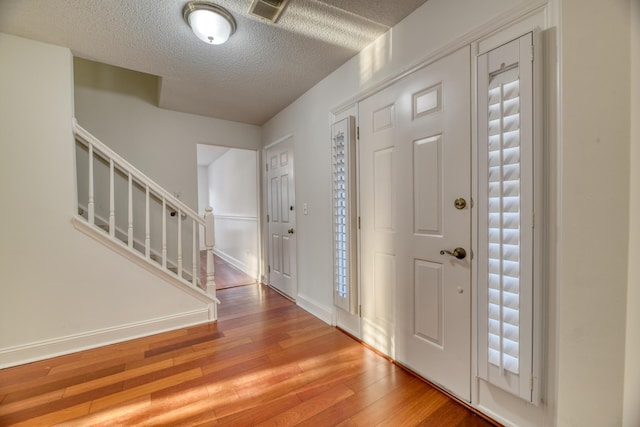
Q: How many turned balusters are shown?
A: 7